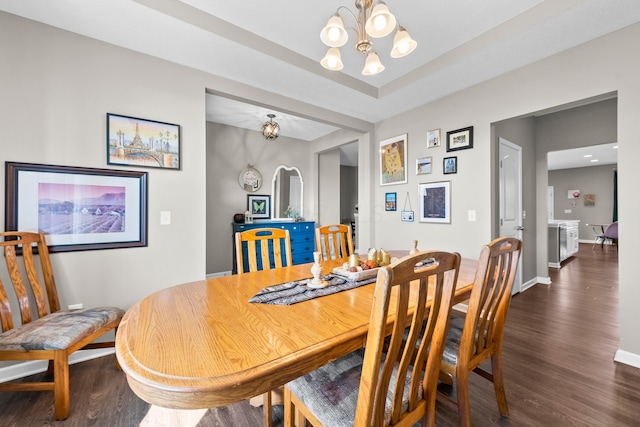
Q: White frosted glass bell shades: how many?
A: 5